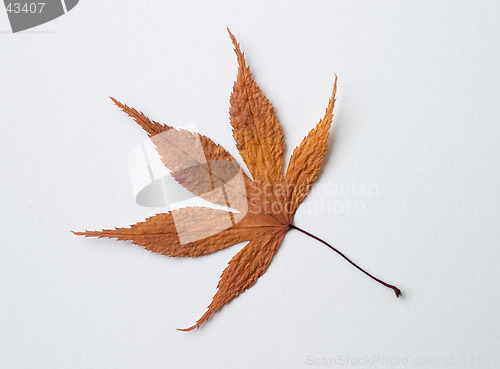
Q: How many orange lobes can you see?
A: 5